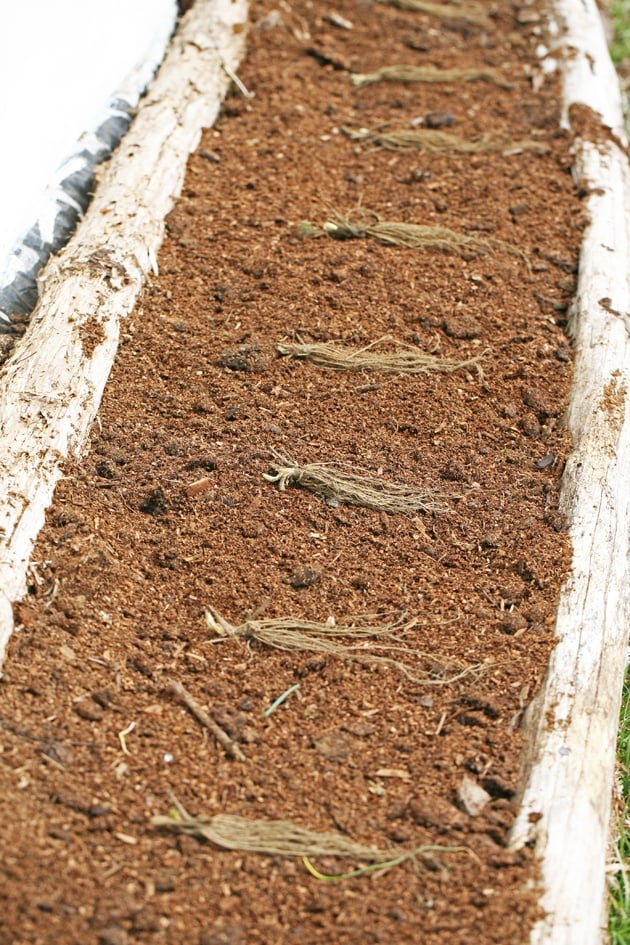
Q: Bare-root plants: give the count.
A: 8